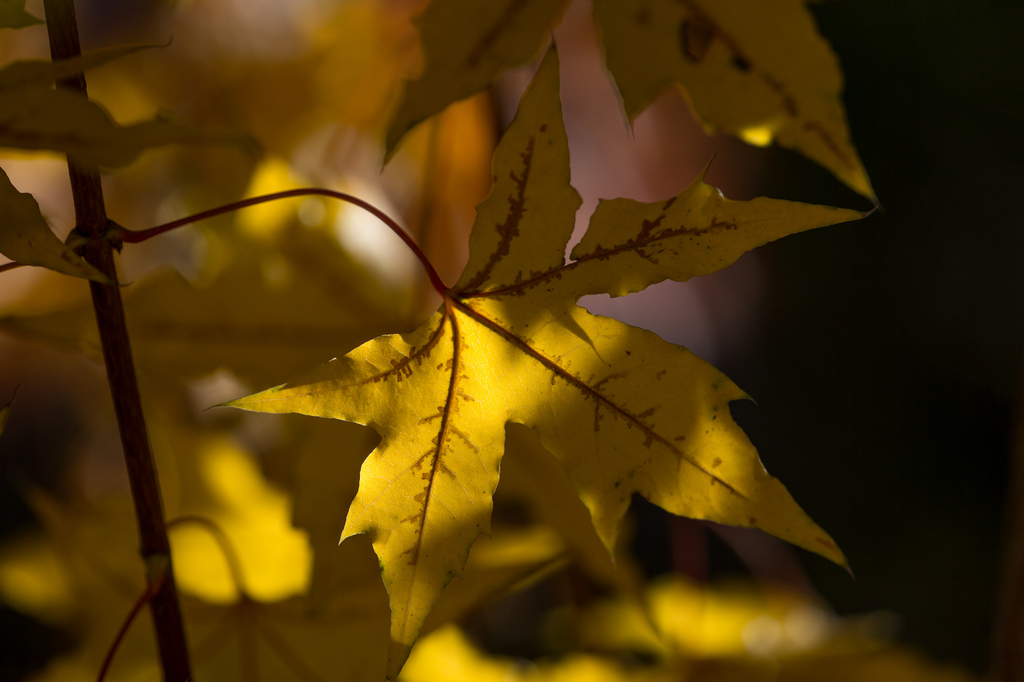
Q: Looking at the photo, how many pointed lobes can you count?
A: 5